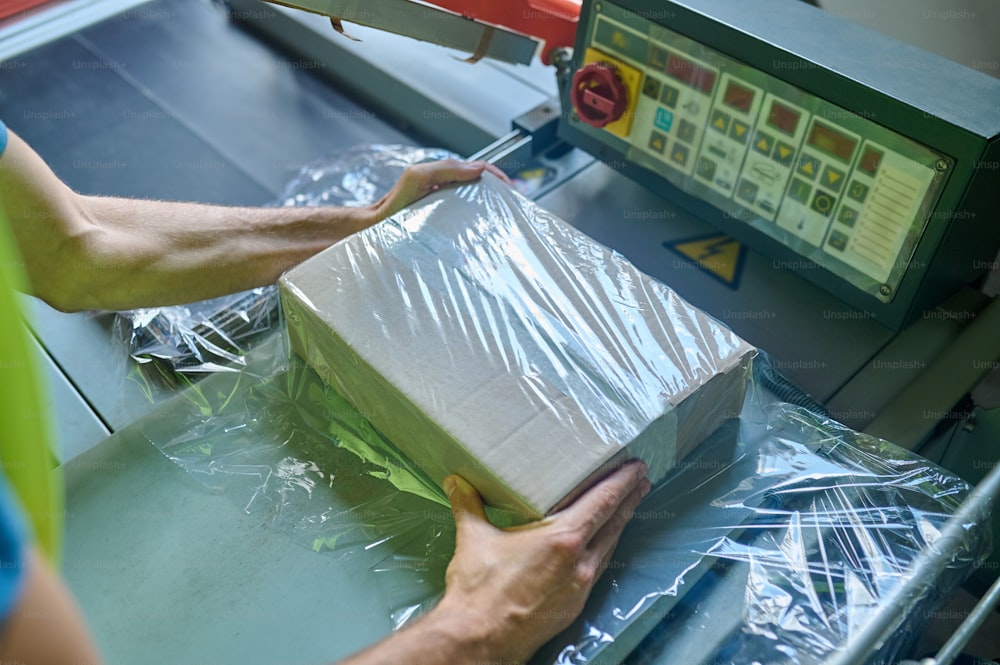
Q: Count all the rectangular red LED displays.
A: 5